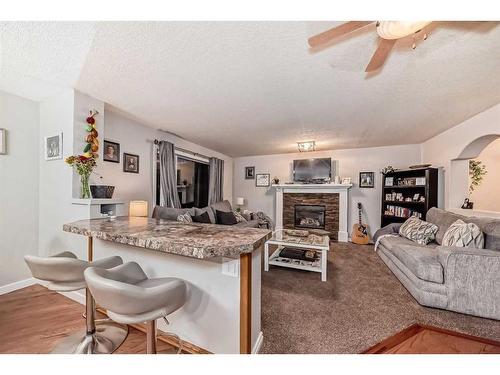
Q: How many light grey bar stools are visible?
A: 2